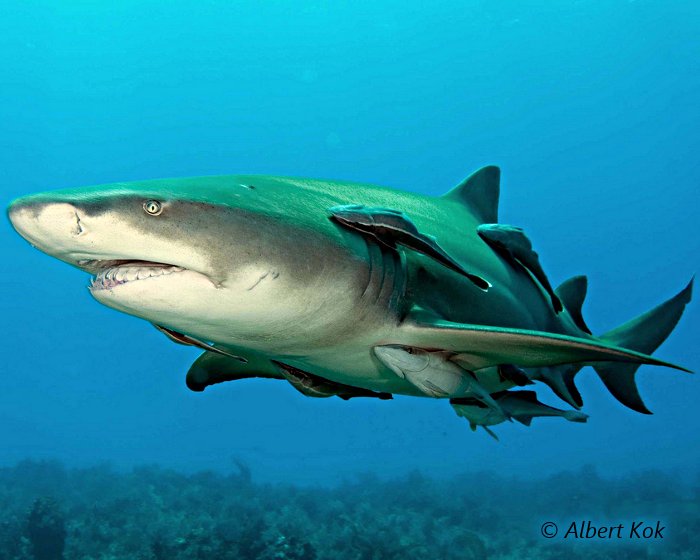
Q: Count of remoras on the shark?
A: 6